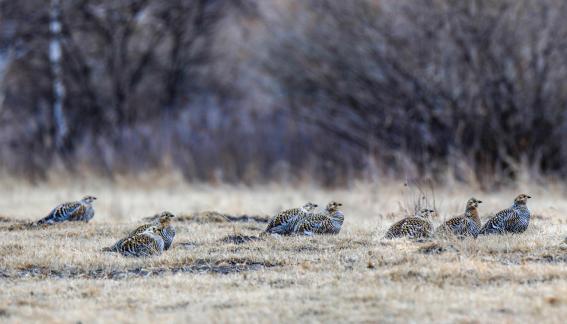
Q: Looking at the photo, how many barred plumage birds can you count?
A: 8